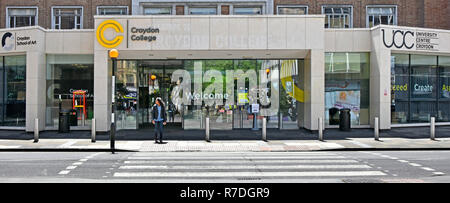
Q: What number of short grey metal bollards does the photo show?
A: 7